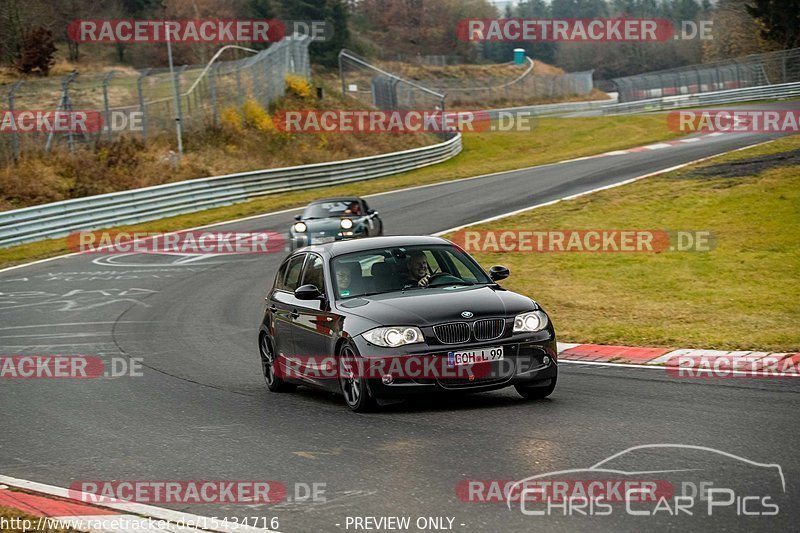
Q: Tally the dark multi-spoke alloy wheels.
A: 2